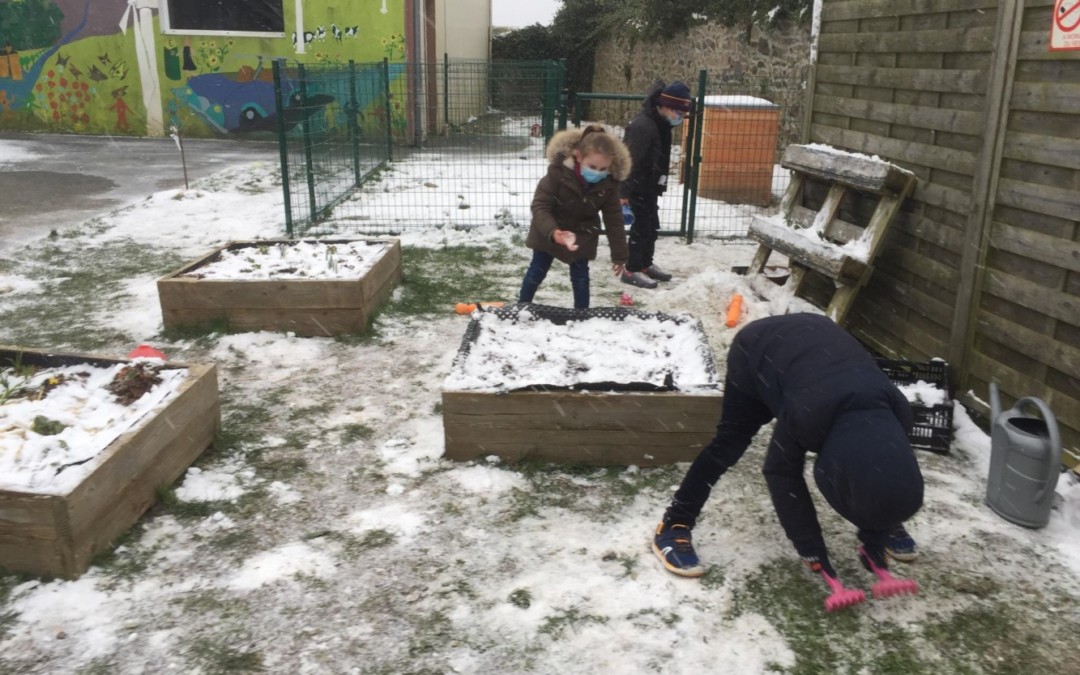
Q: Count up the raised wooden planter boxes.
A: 3